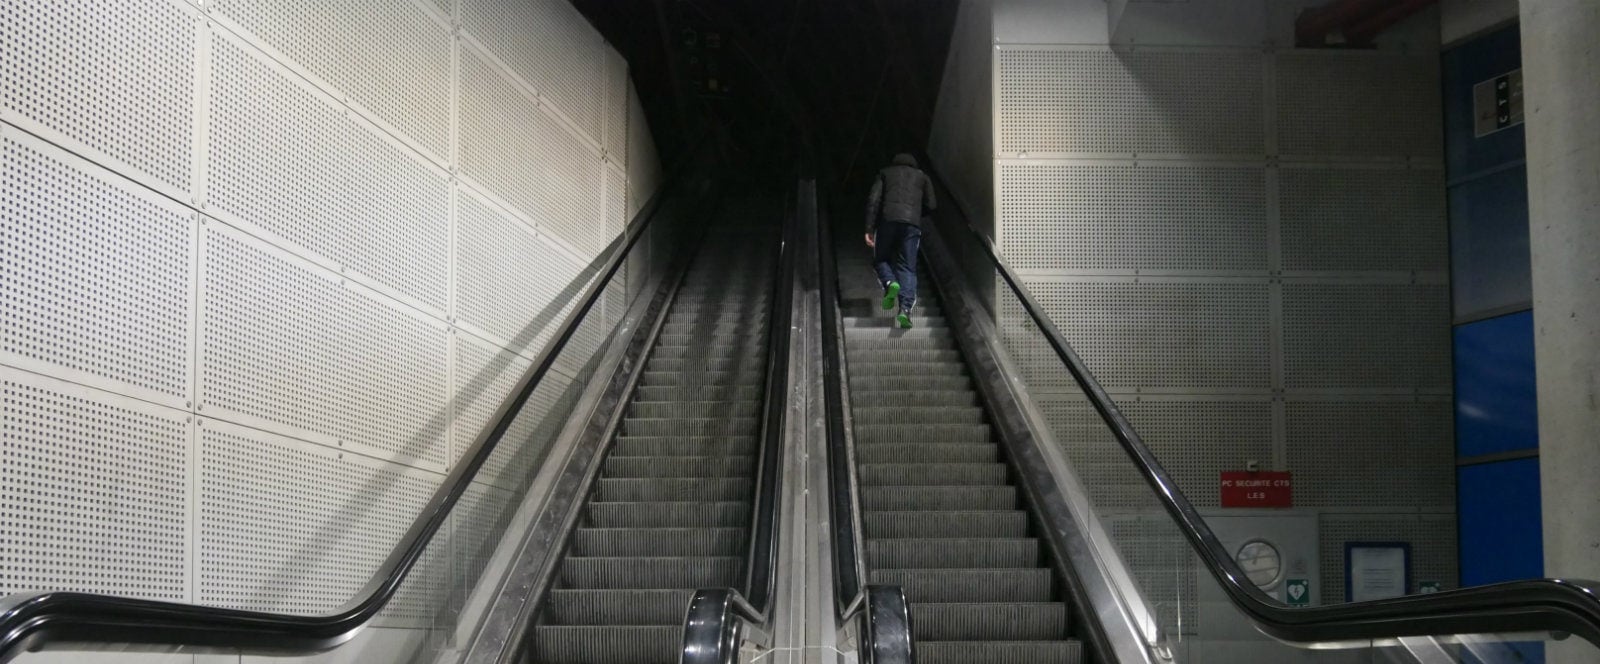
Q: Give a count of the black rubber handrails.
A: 4